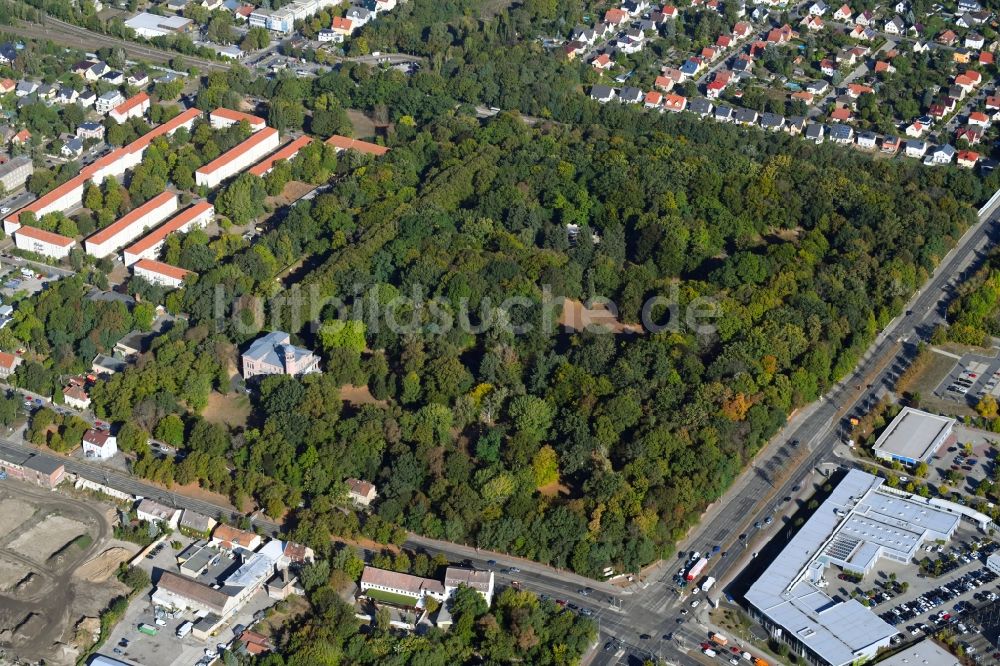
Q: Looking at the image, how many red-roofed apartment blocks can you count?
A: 10